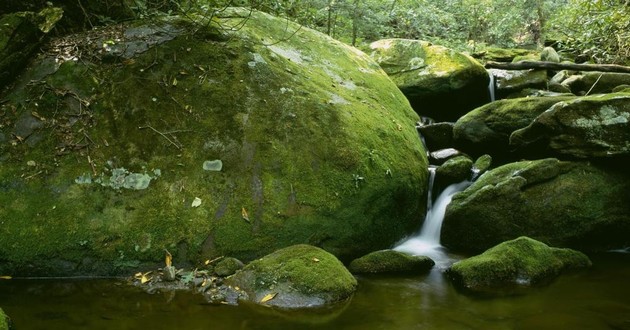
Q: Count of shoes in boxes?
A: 0